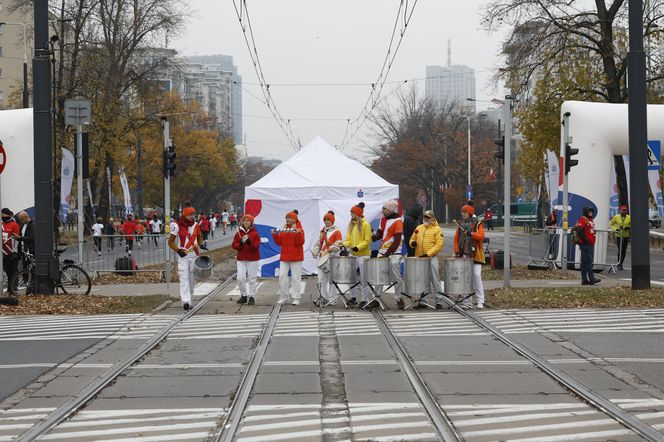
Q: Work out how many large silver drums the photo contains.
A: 4